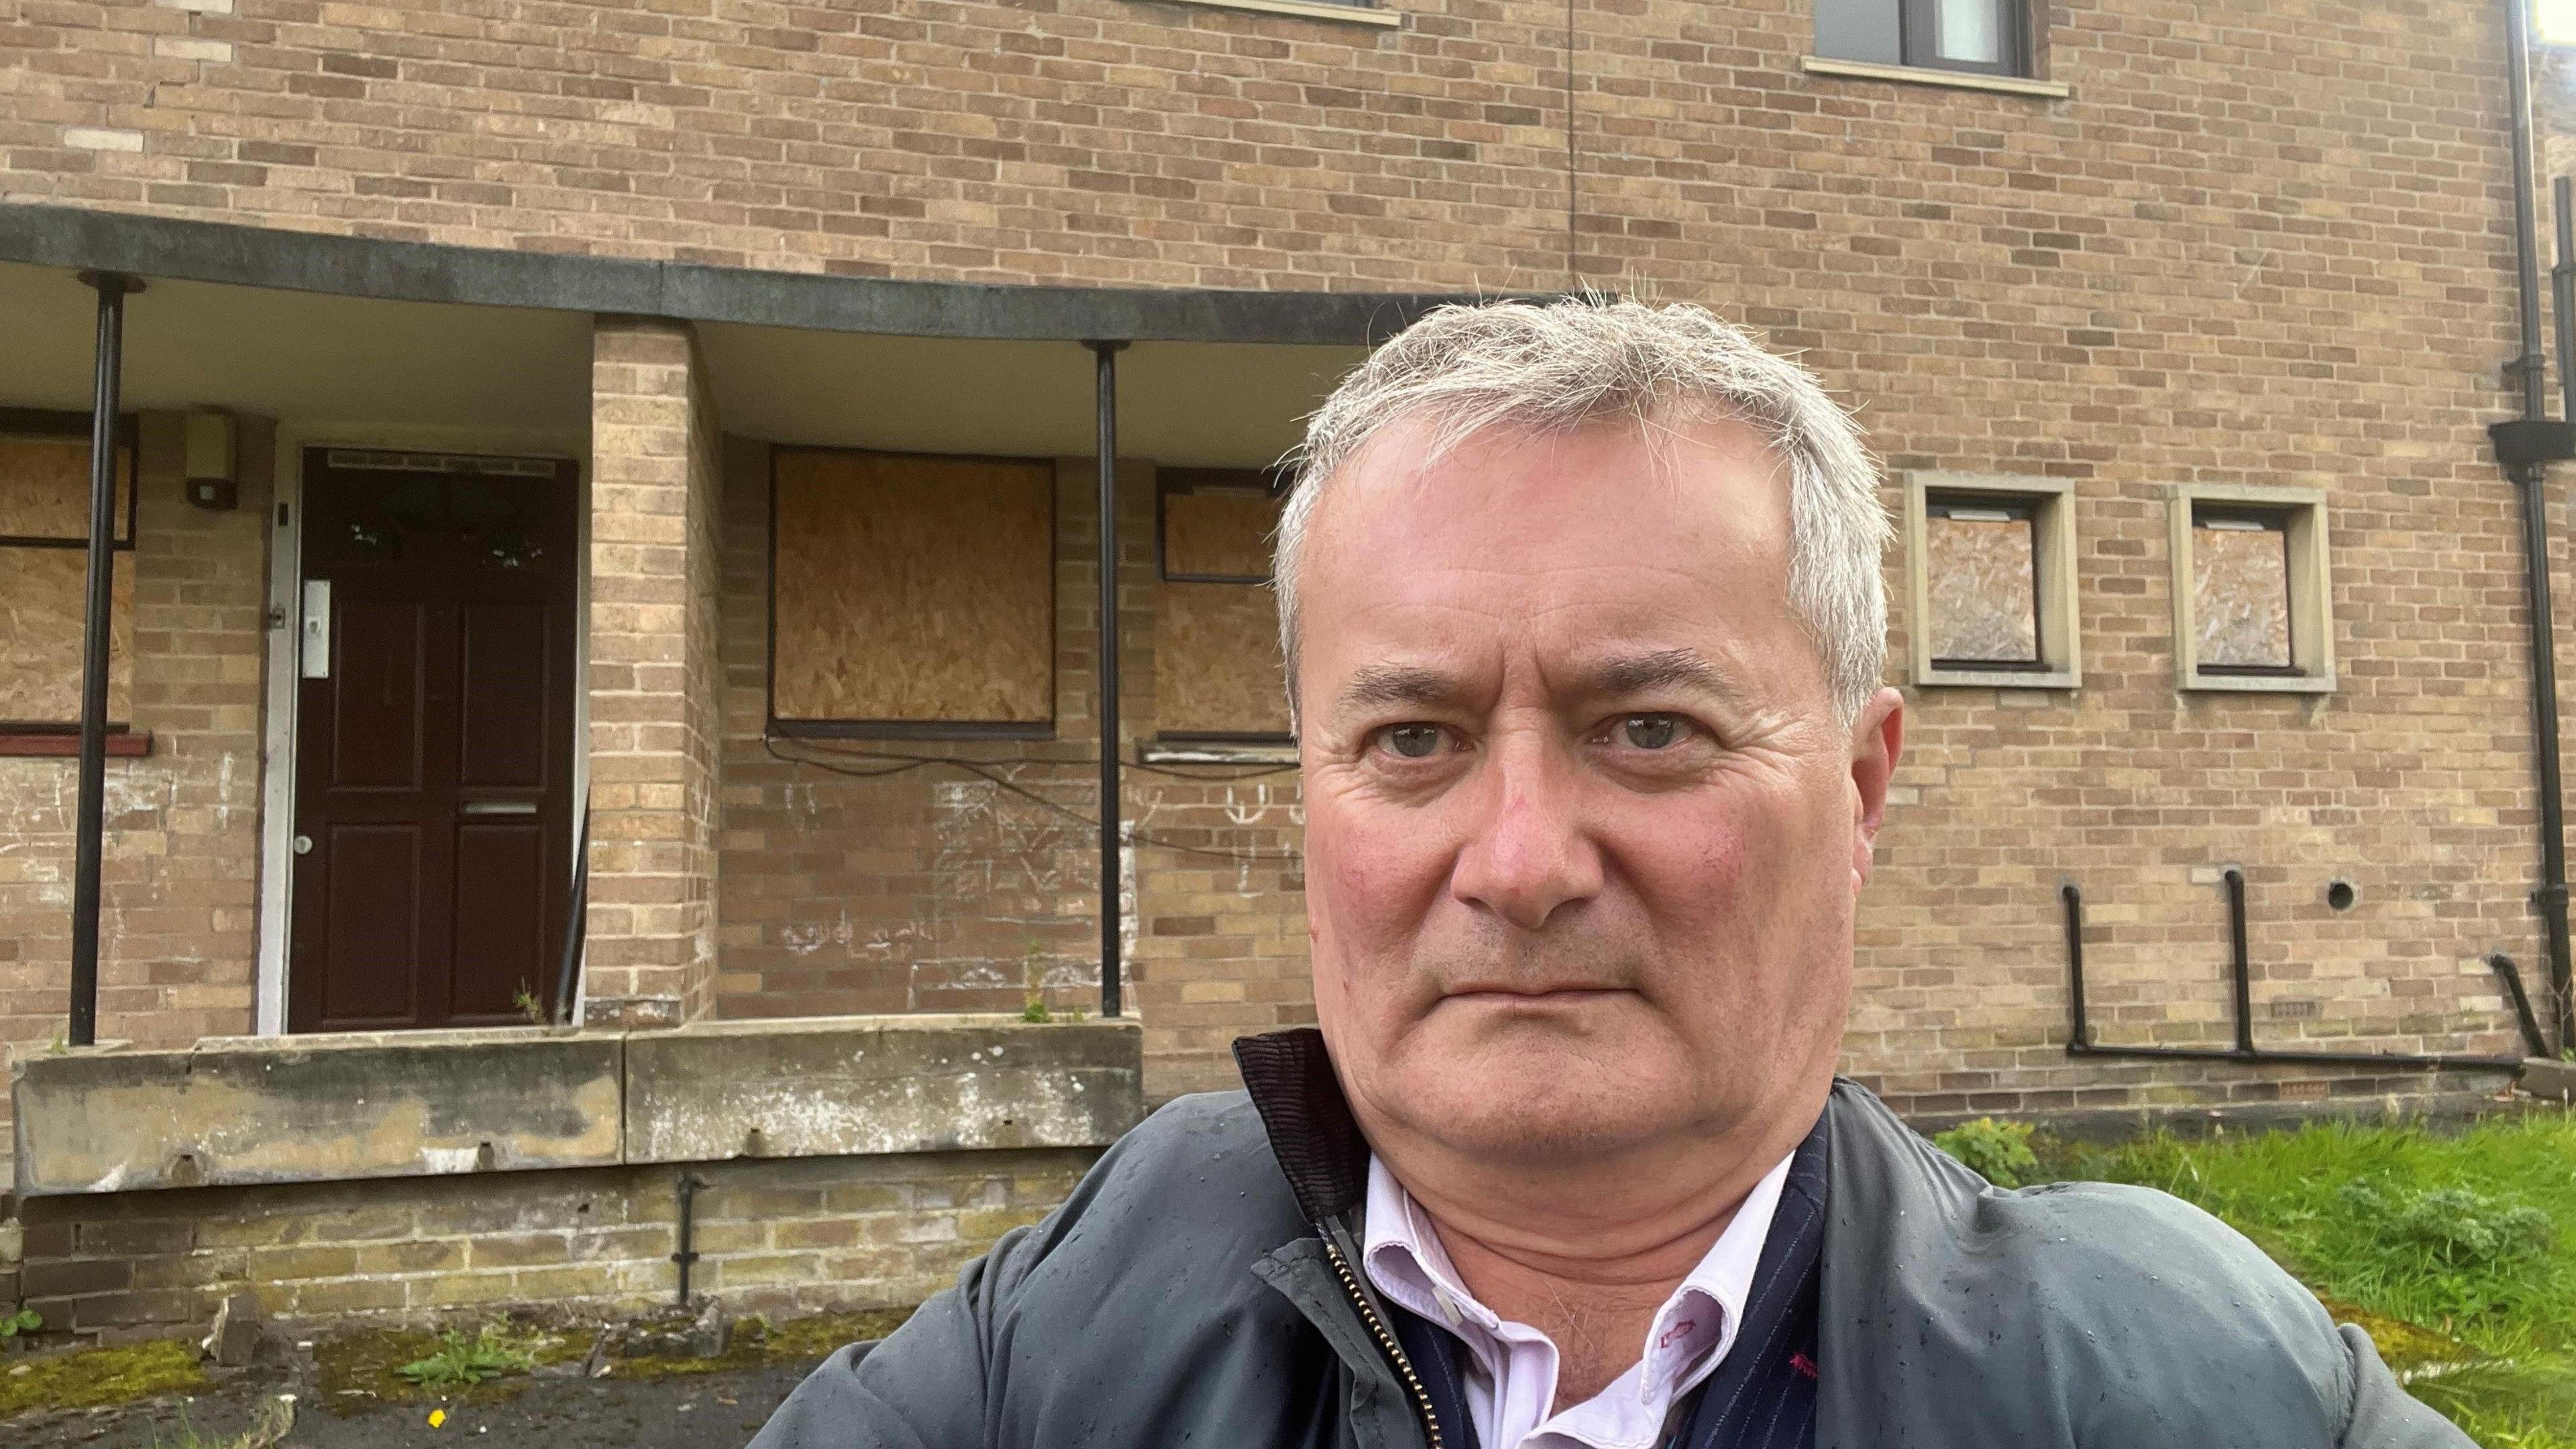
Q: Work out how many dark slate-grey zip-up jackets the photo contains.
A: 1